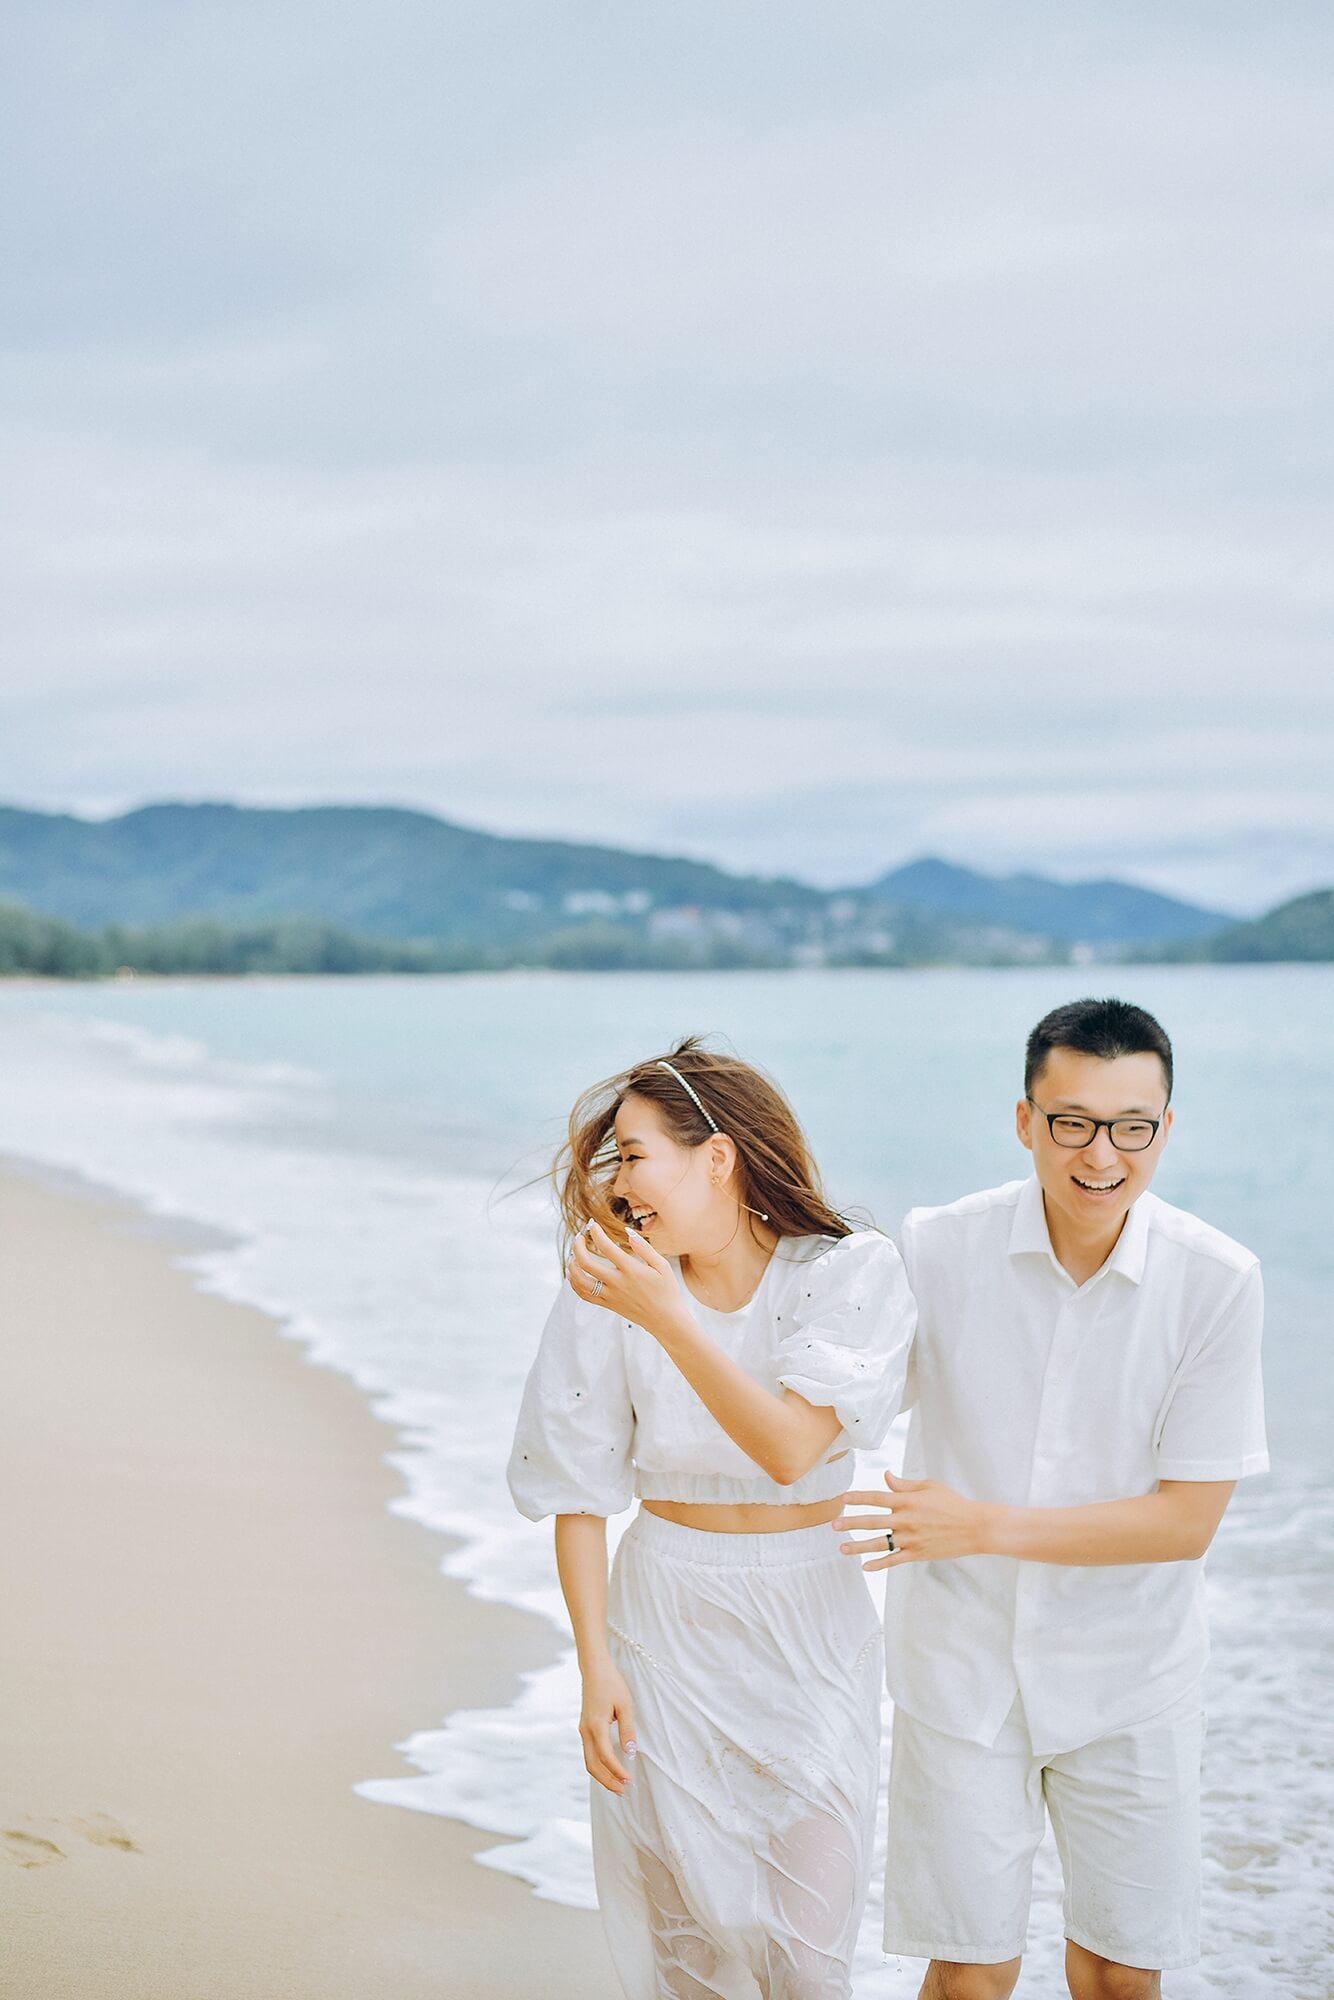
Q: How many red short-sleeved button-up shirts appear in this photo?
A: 0